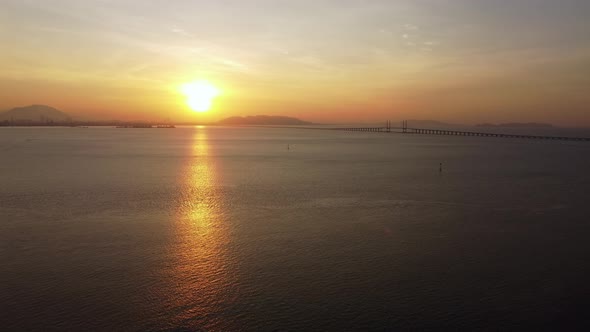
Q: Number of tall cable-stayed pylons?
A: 2